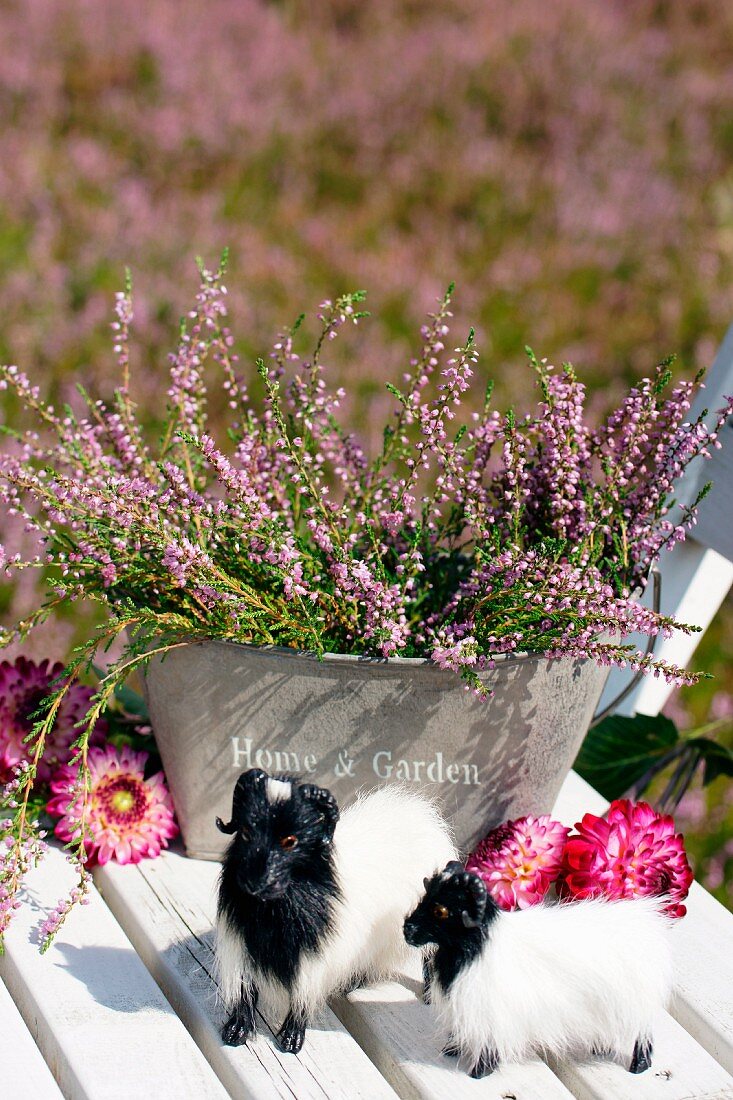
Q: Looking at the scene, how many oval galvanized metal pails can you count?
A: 1